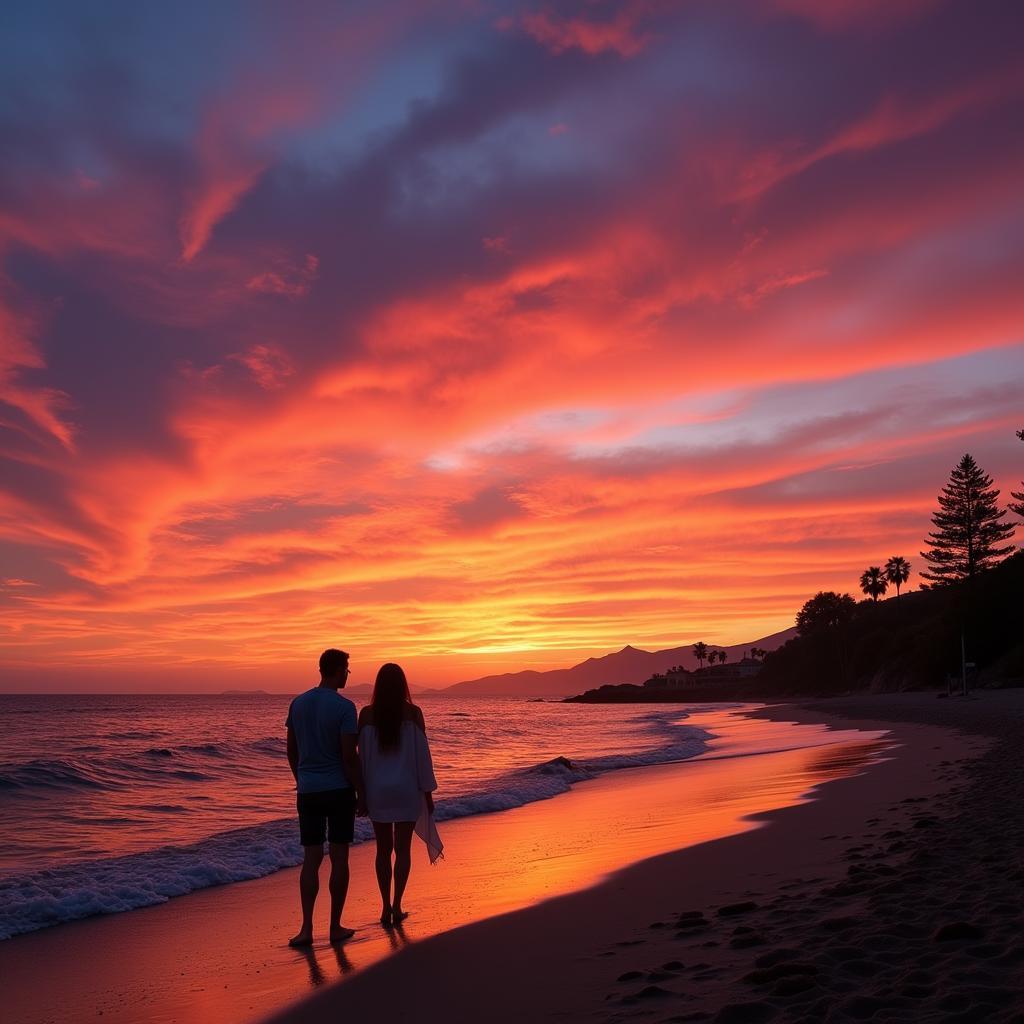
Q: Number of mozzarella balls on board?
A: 0